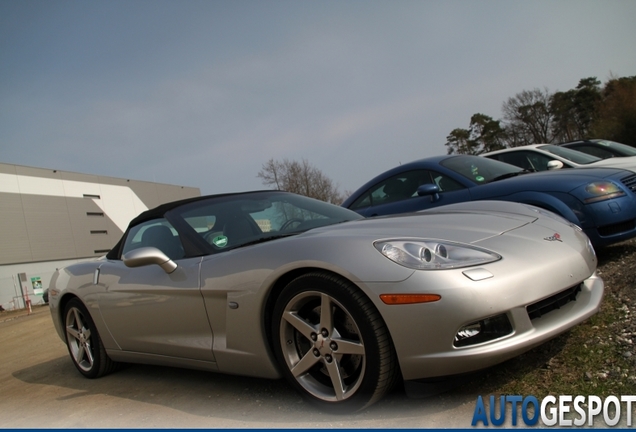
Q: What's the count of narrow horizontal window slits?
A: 4